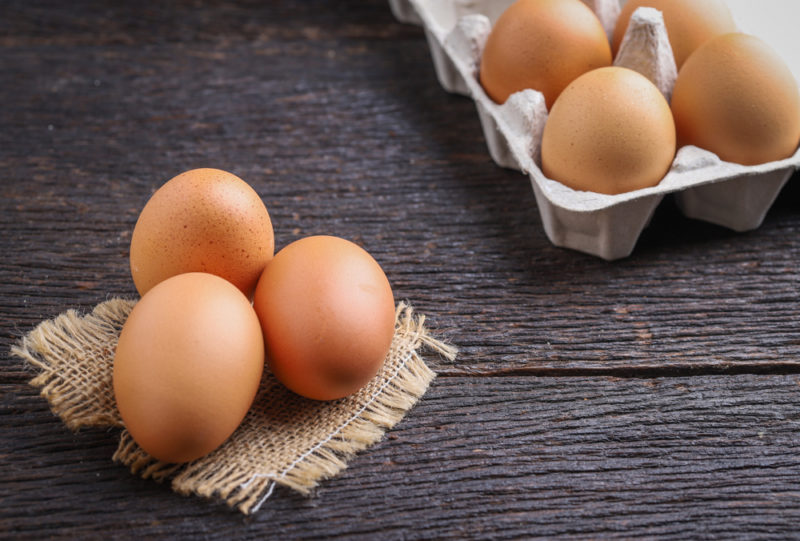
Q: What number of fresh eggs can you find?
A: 7